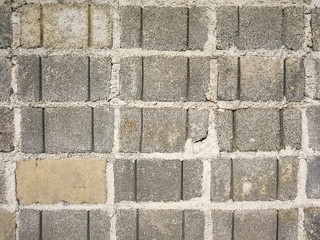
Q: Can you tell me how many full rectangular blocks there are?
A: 12